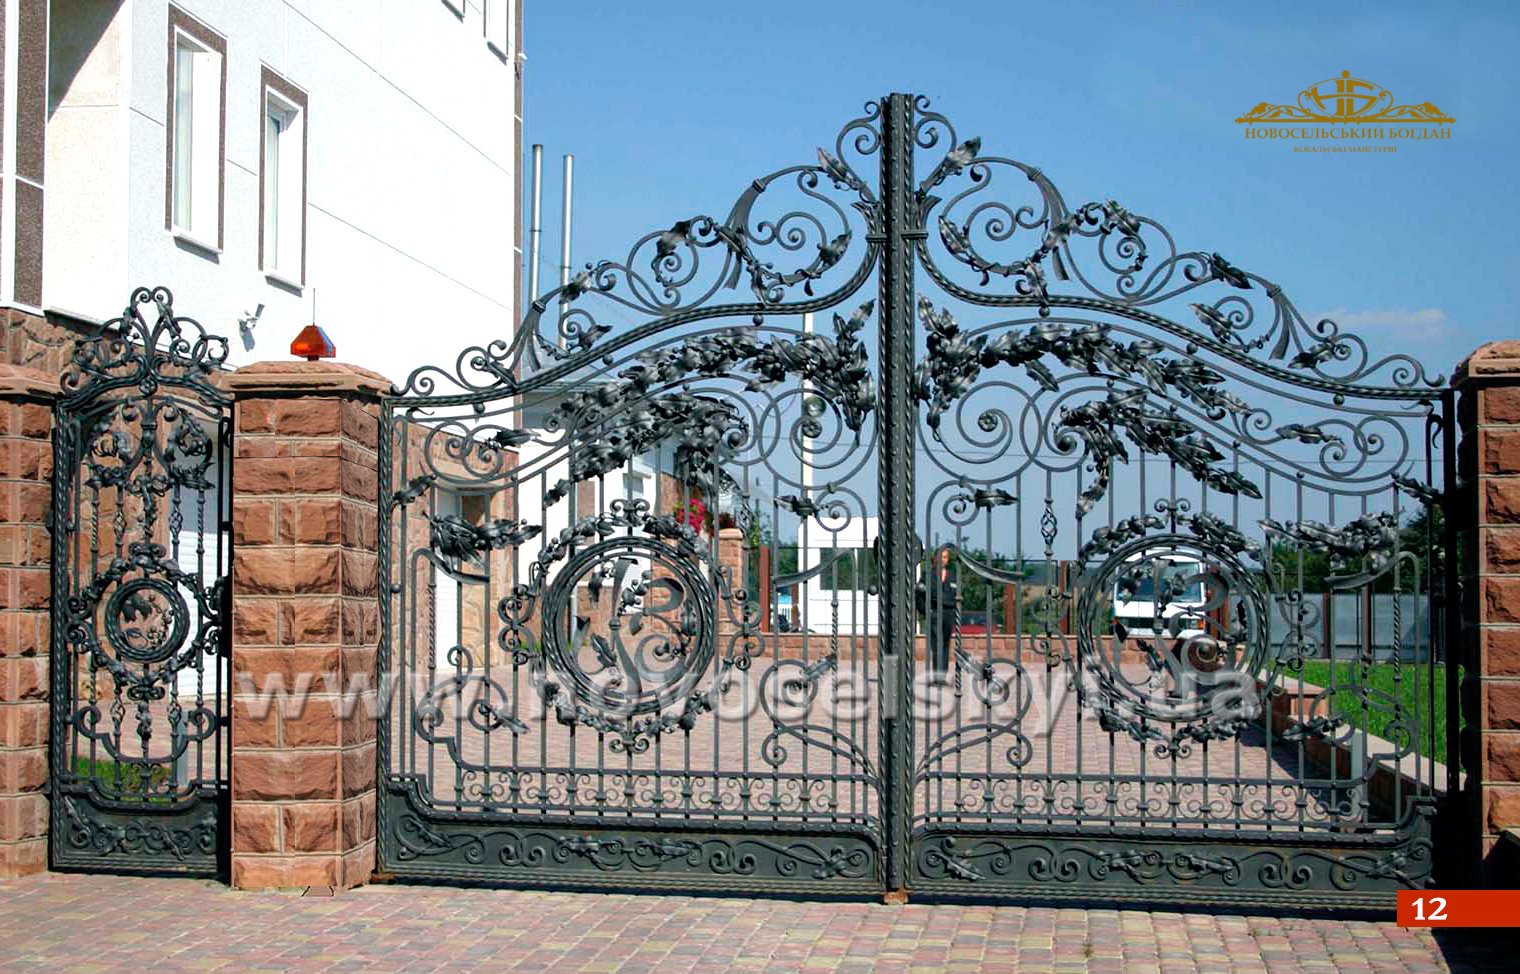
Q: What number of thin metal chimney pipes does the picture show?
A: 2